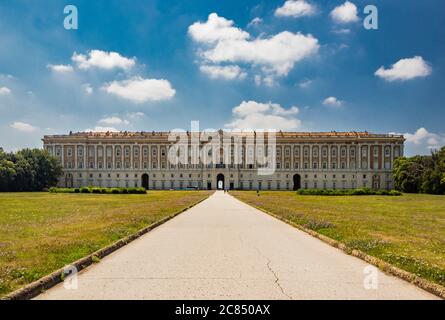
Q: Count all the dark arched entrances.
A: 3